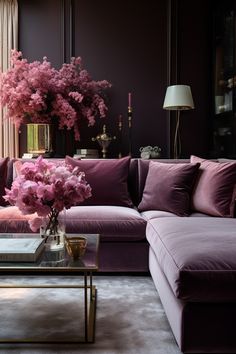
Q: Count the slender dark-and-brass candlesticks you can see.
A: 2